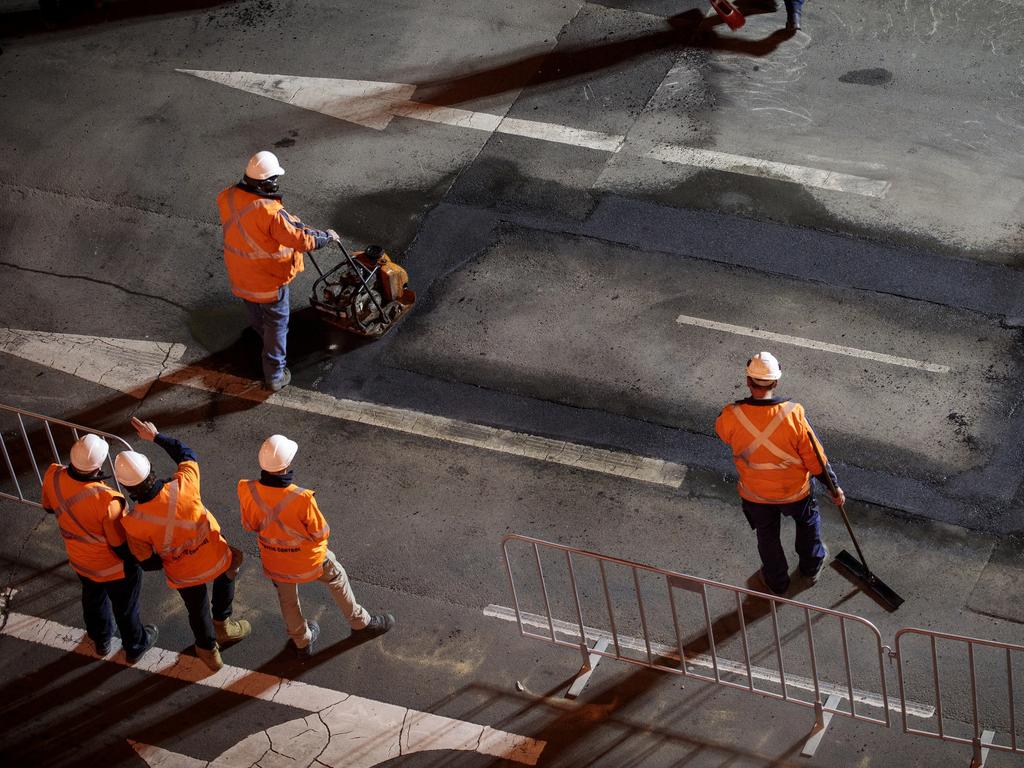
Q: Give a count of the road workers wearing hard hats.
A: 5